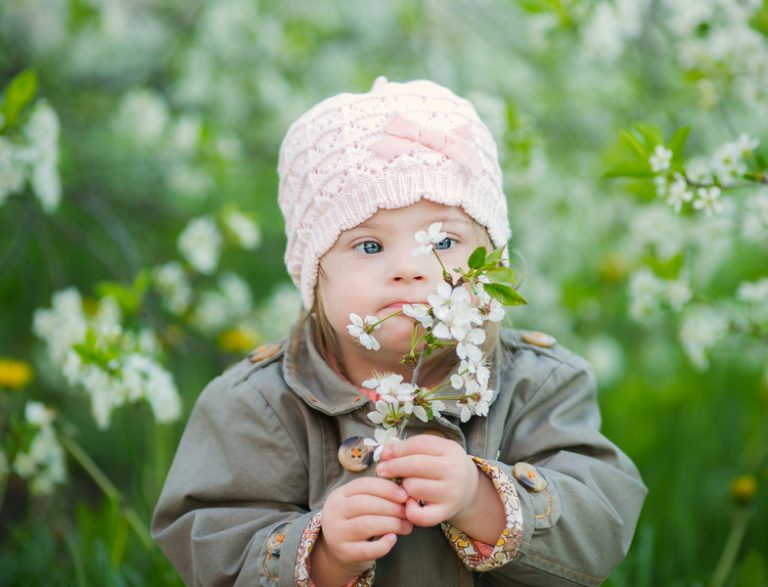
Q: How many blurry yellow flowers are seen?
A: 3